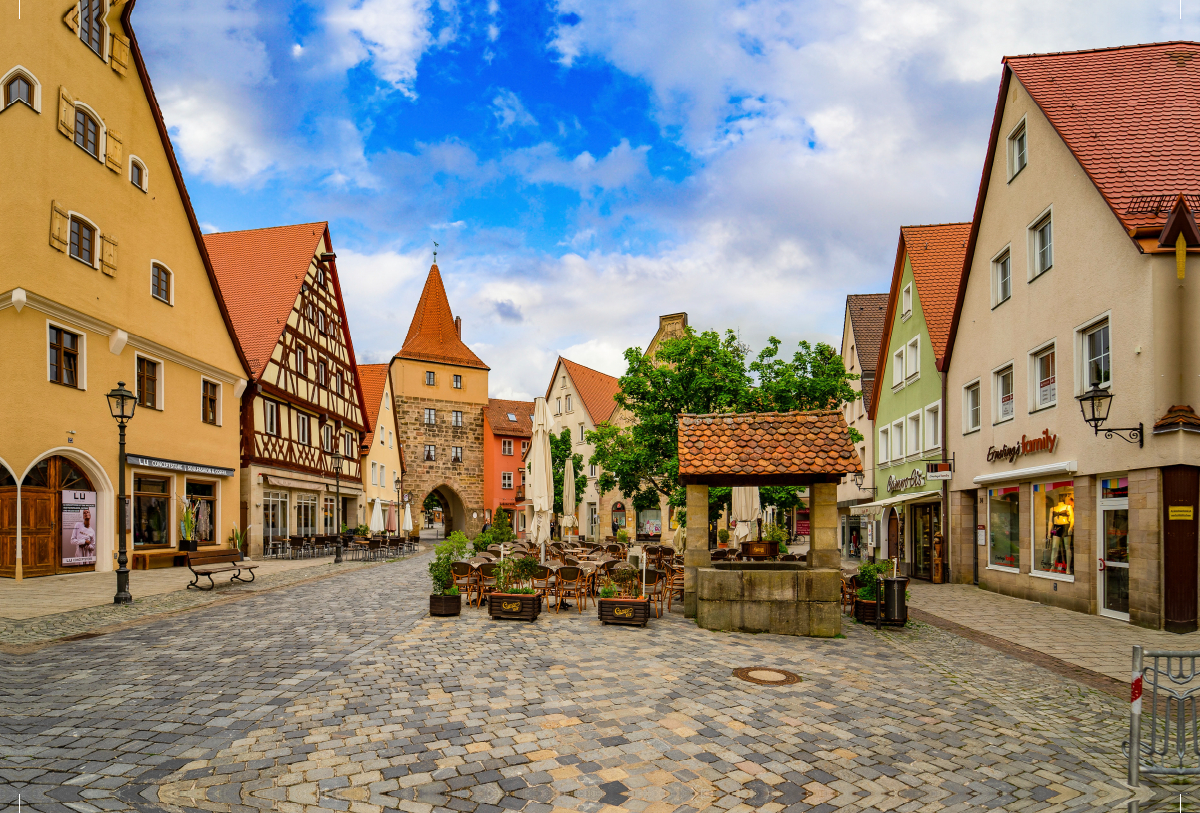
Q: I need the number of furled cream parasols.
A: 6